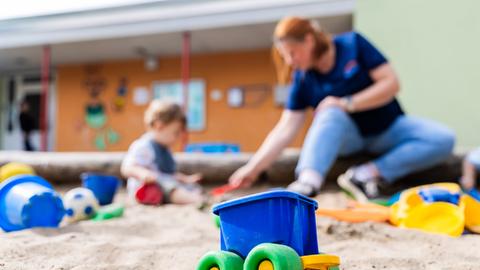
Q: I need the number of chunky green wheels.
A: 2